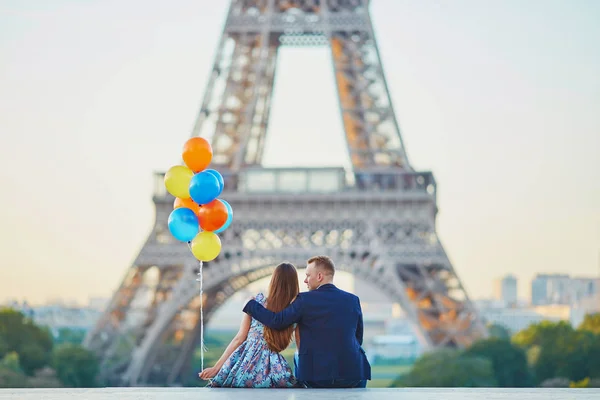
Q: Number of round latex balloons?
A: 9